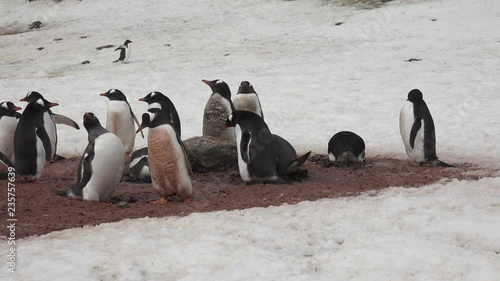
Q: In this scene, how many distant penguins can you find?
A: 1